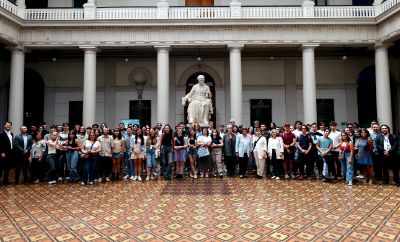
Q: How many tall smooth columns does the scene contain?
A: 6